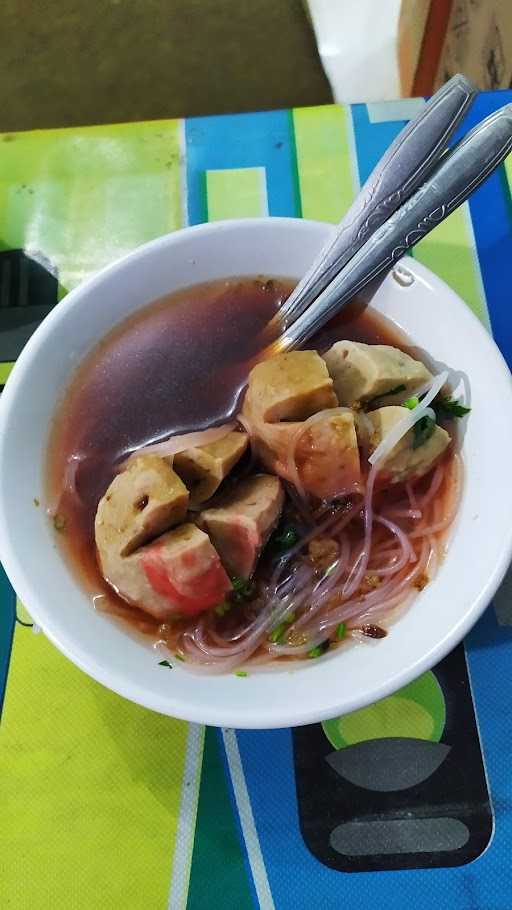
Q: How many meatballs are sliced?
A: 2